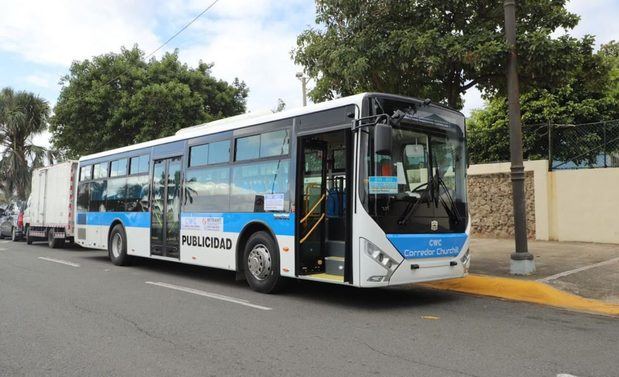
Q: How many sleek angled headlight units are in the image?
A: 2